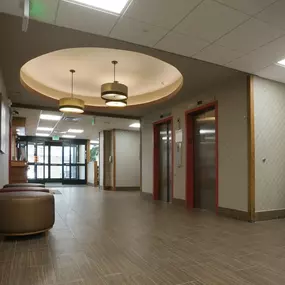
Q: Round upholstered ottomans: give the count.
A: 3